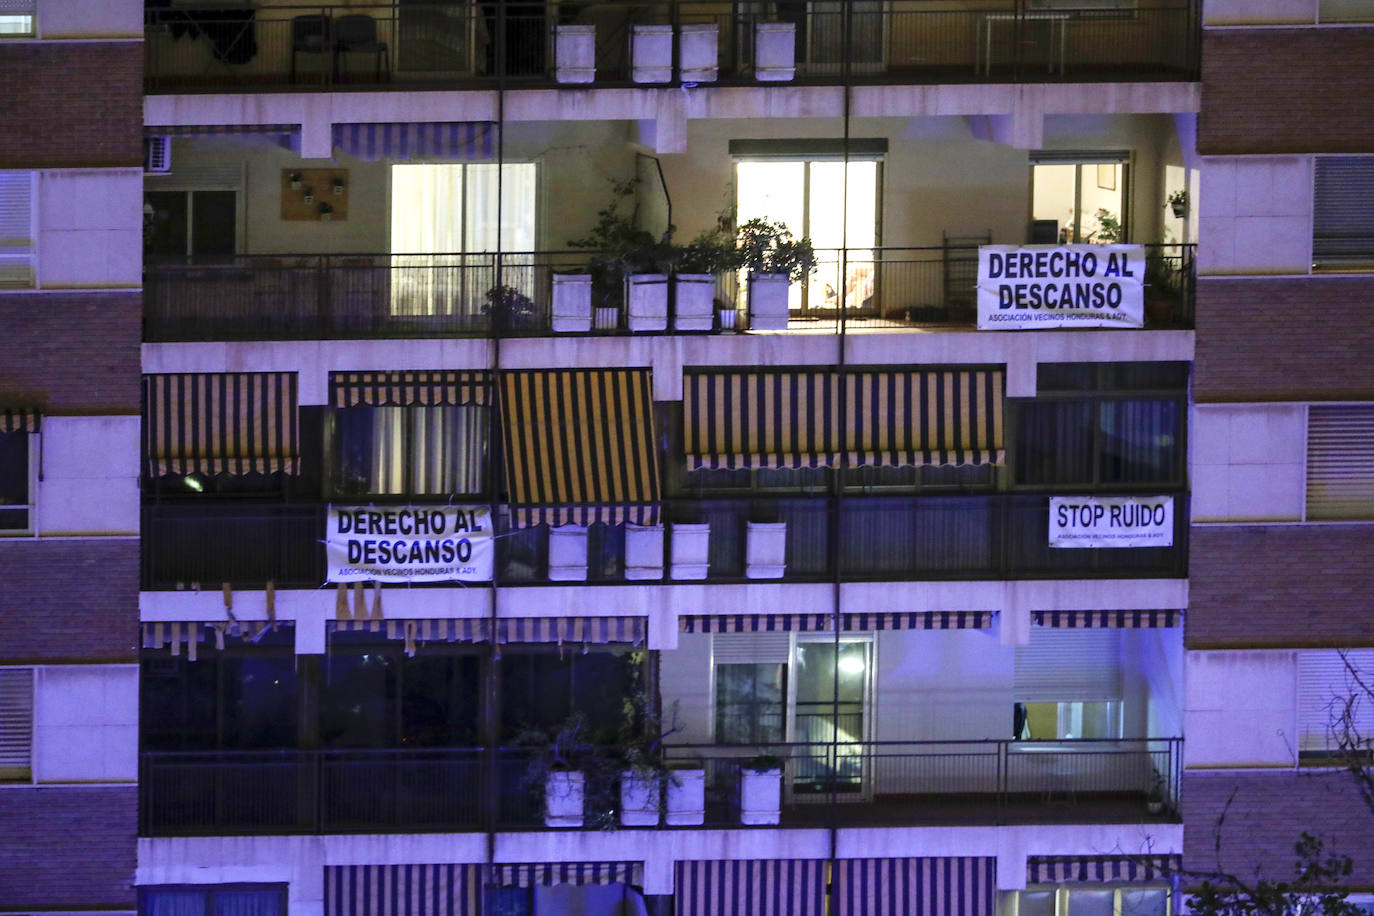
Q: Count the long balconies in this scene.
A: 4